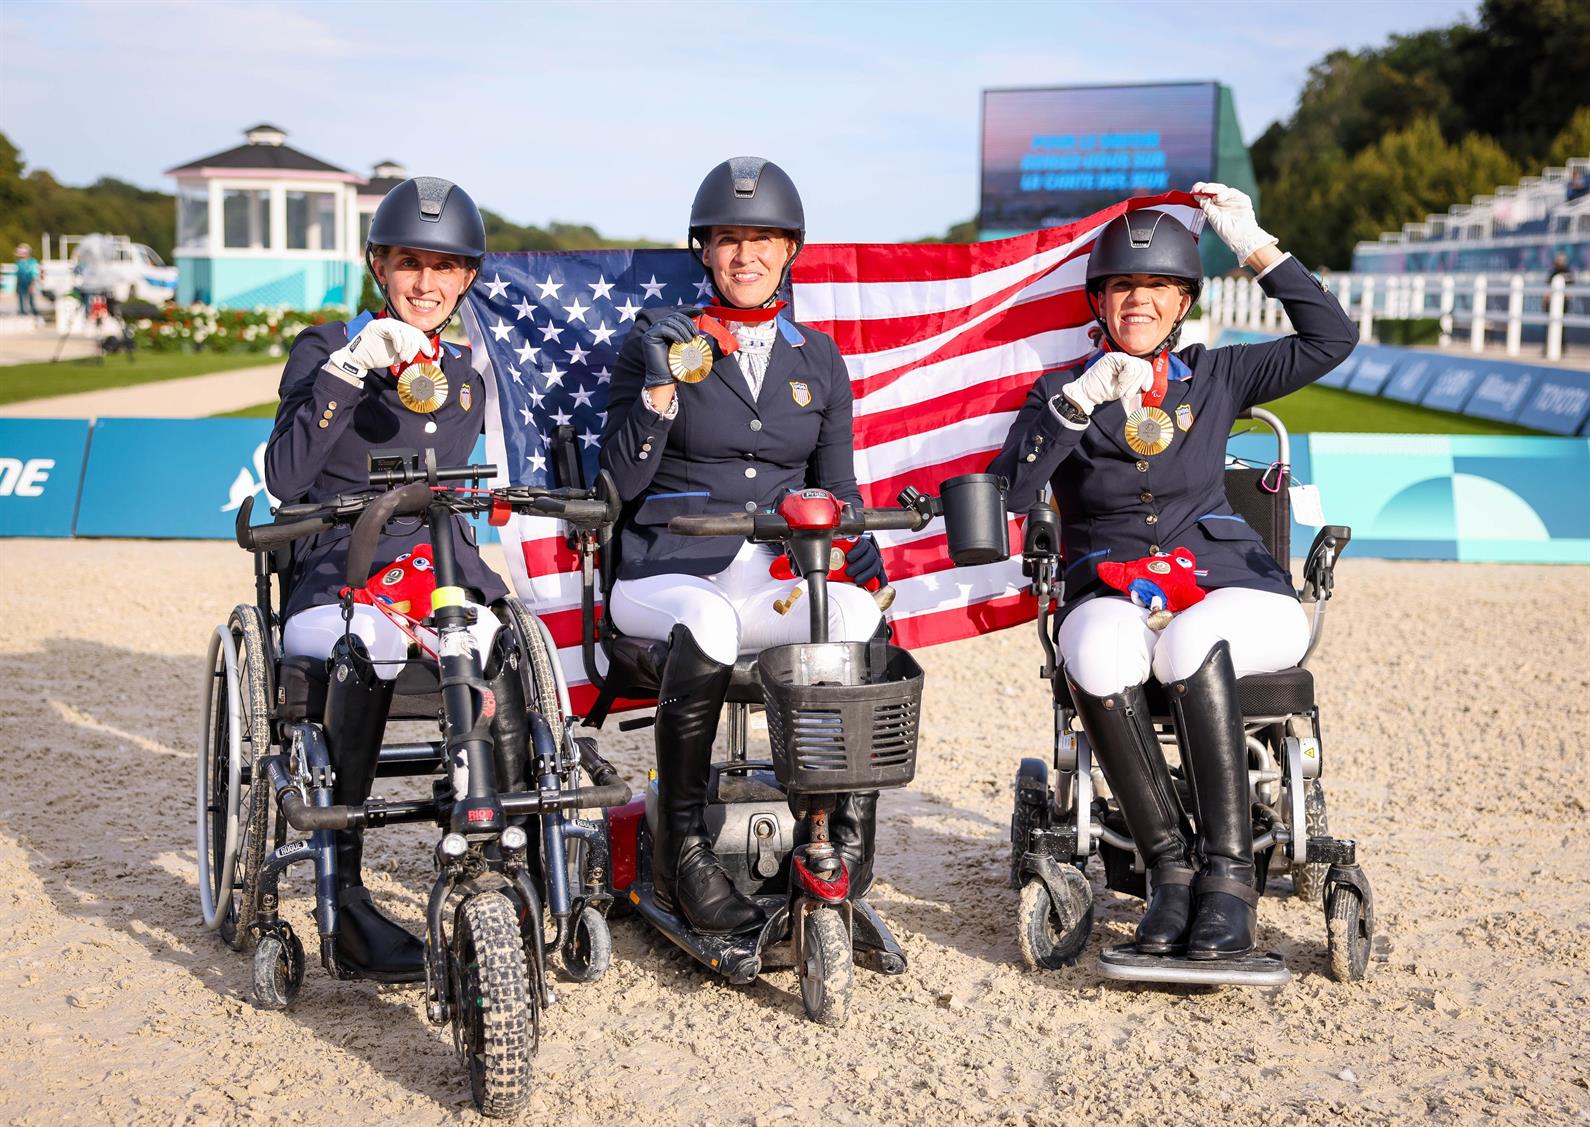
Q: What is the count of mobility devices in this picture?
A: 3